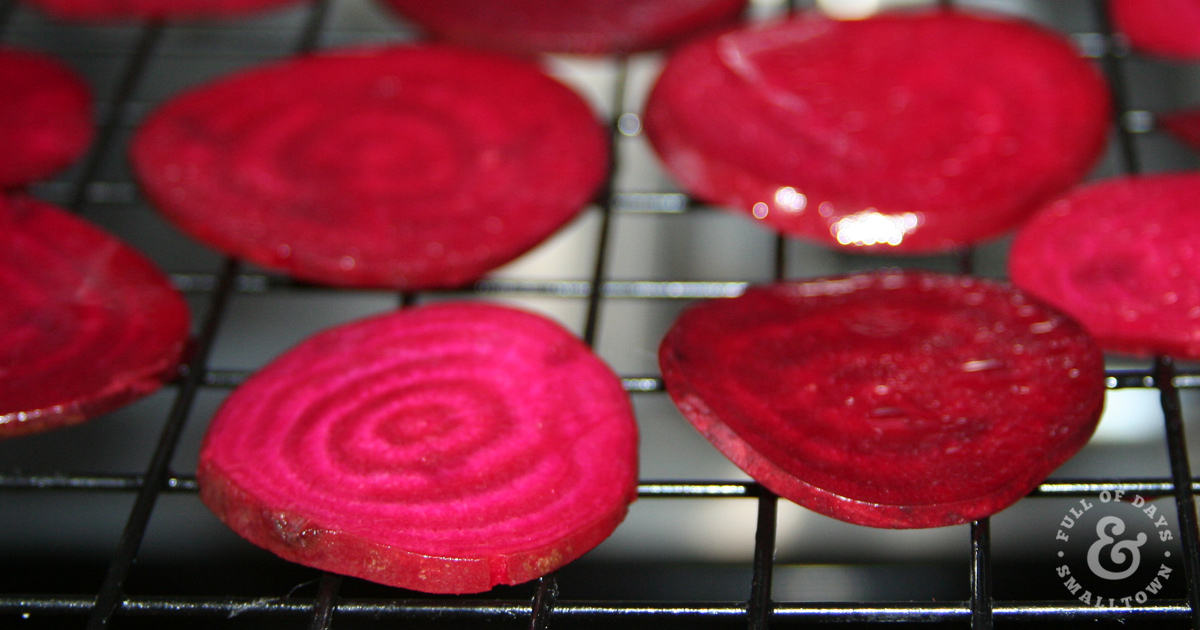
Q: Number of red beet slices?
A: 11